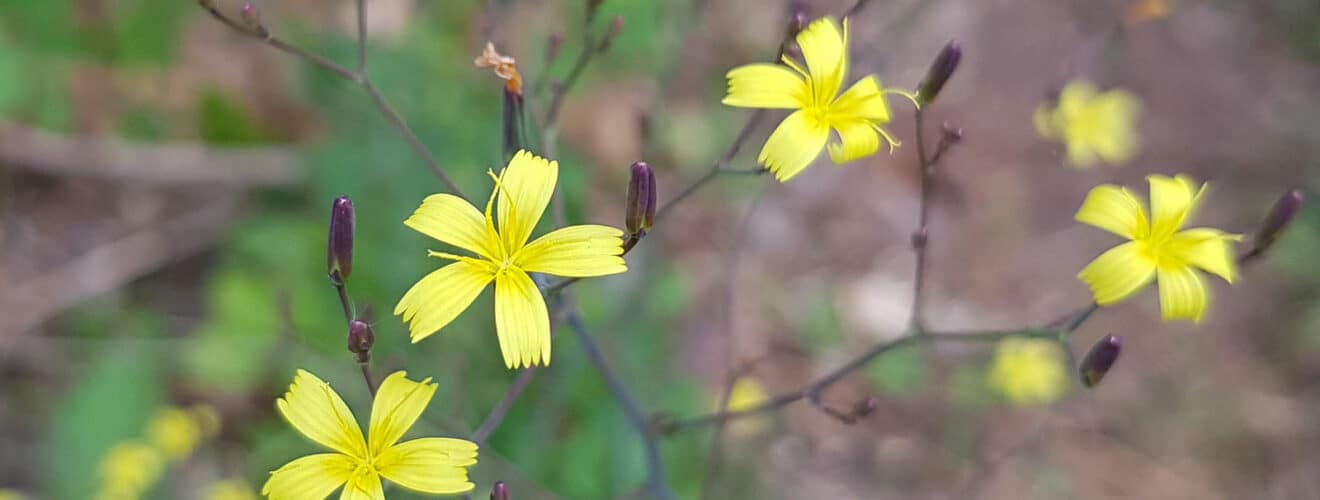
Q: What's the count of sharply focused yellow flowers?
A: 4